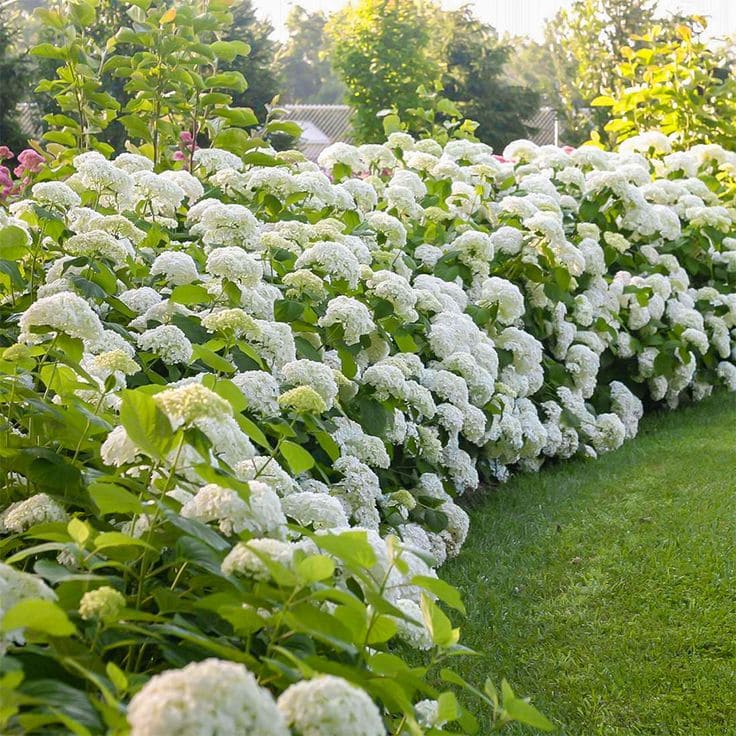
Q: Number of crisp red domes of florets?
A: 0